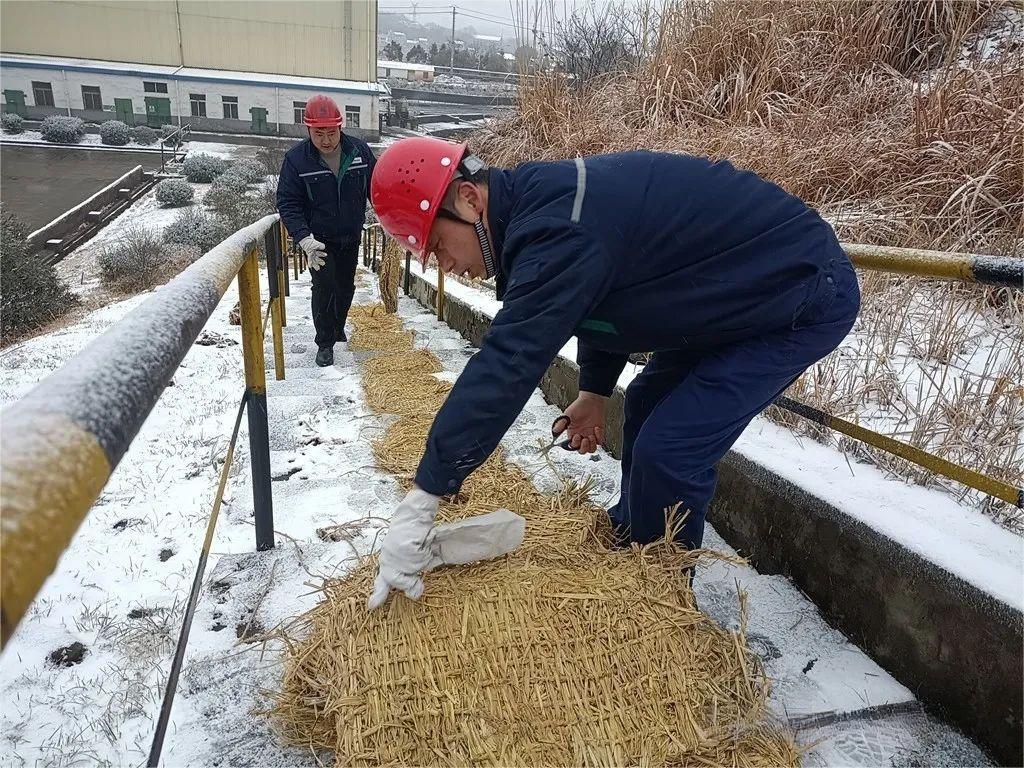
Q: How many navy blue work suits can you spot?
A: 2